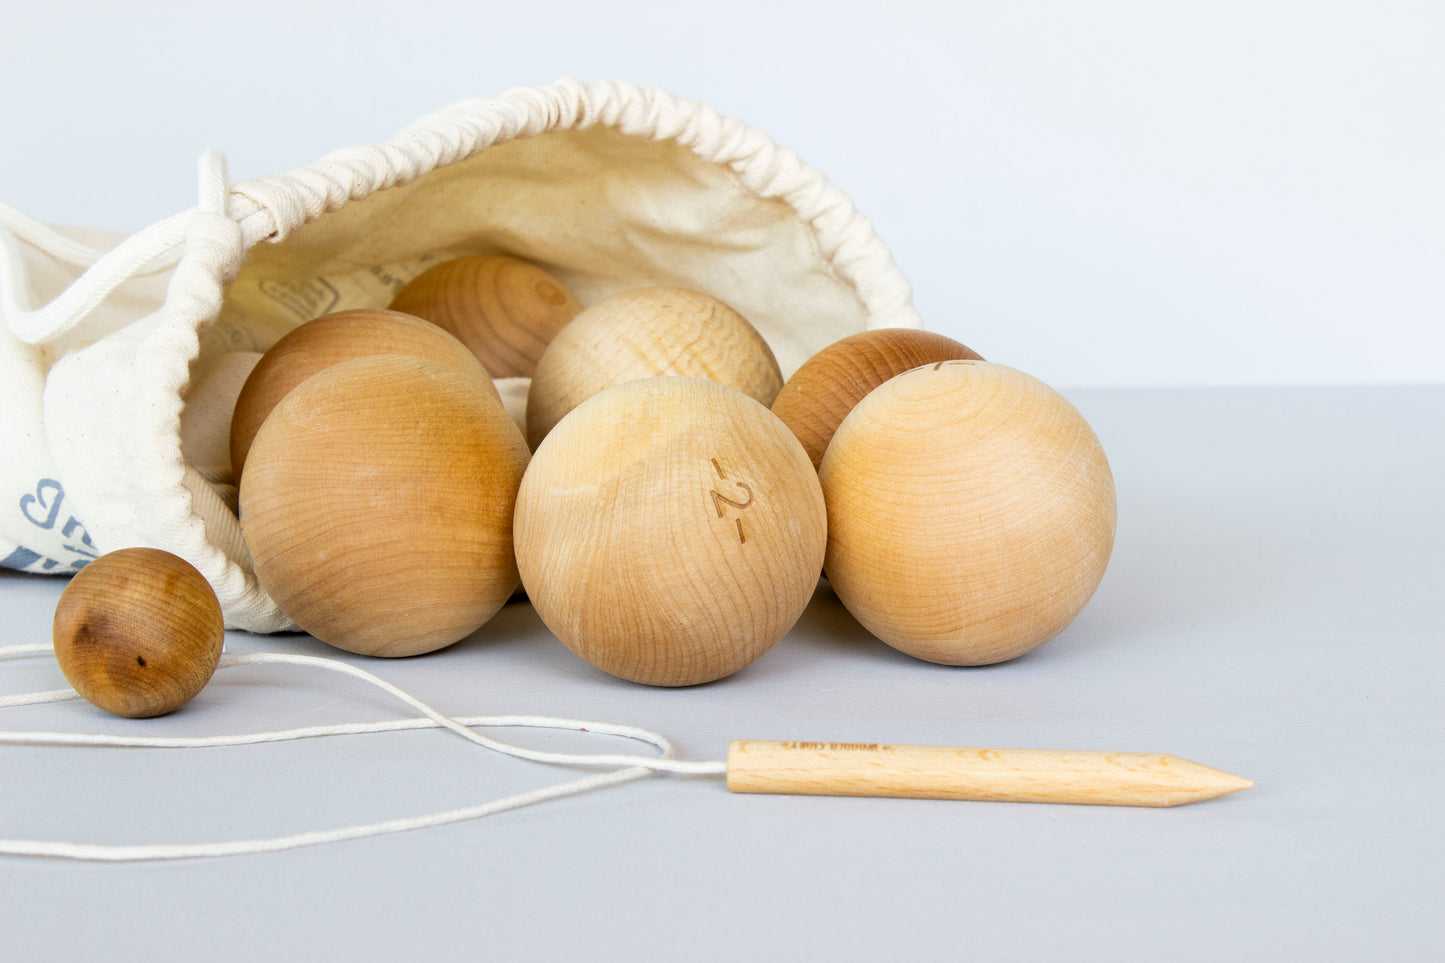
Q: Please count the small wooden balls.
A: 1